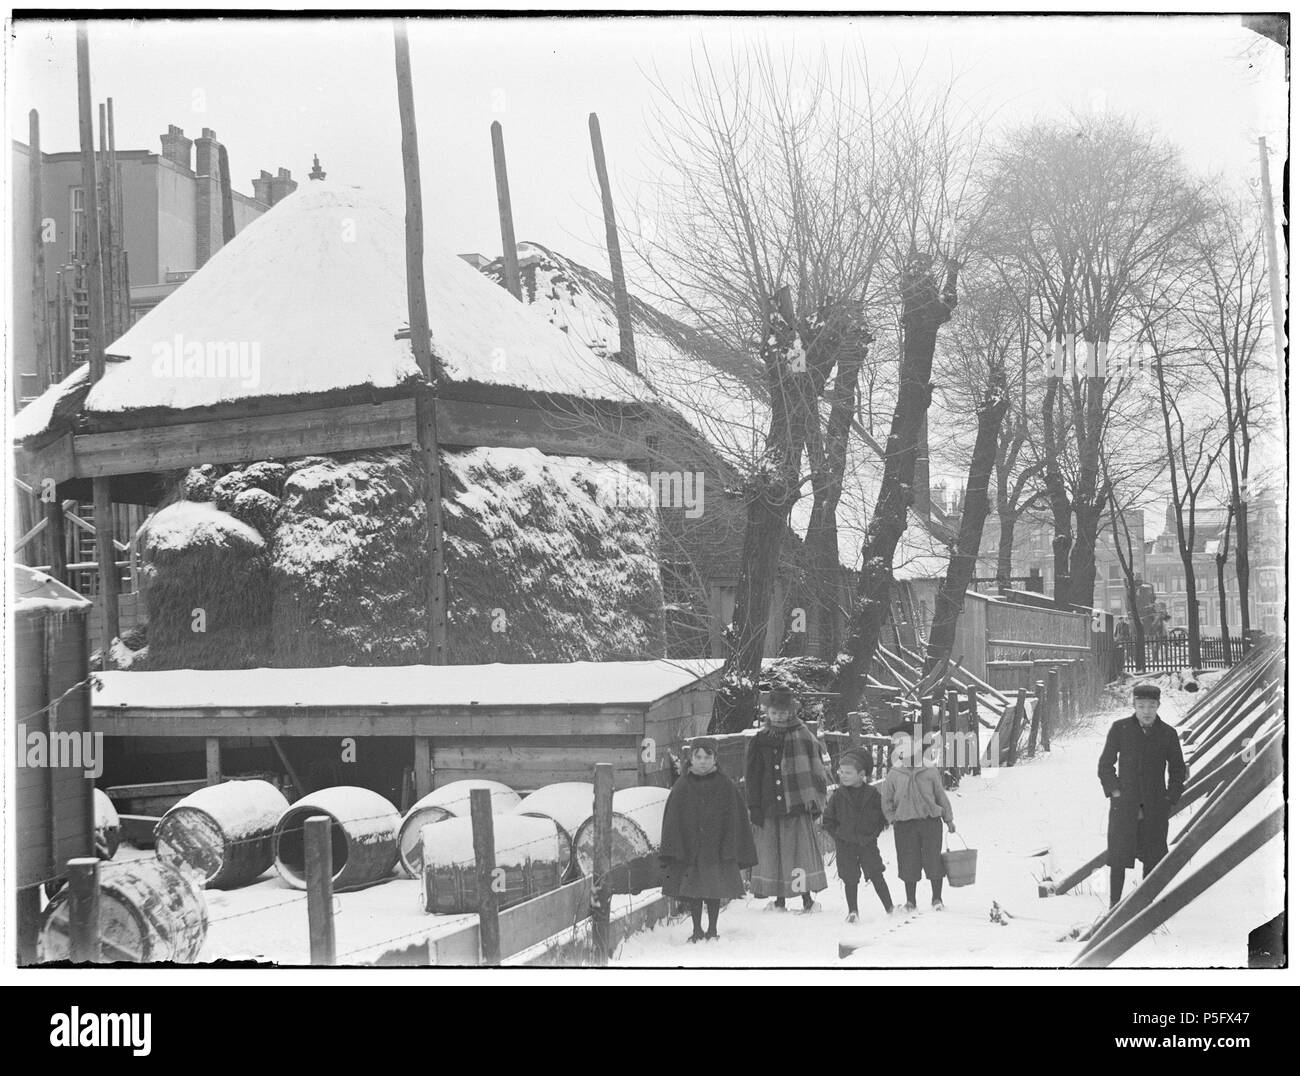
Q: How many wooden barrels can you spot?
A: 8